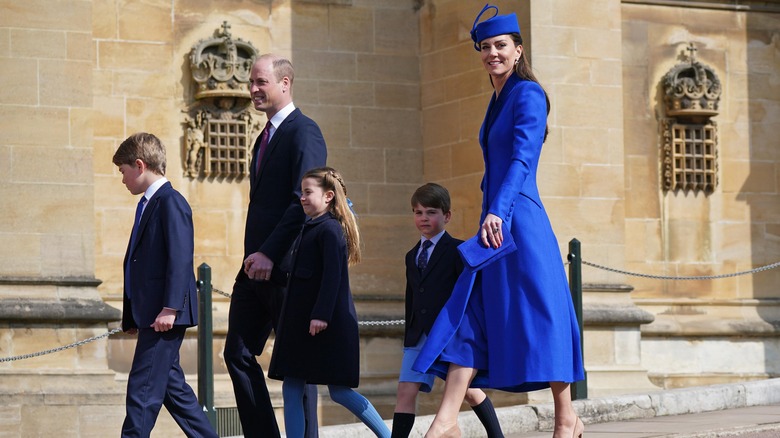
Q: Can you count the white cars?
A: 0